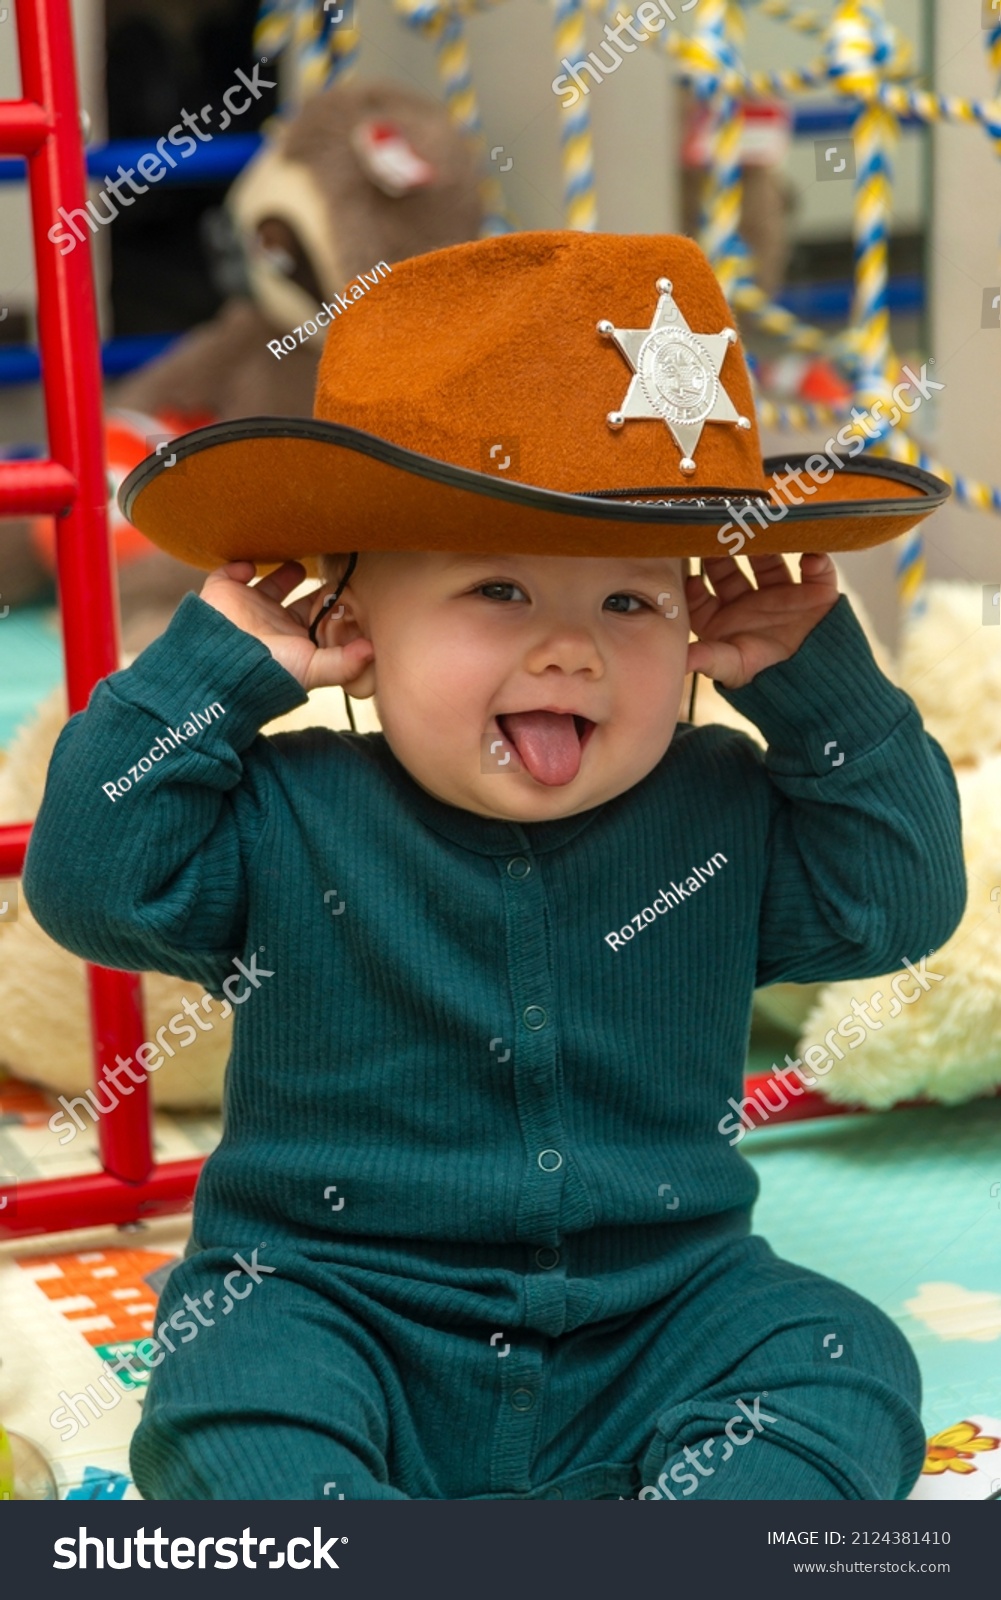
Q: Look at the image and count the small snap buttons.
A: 5